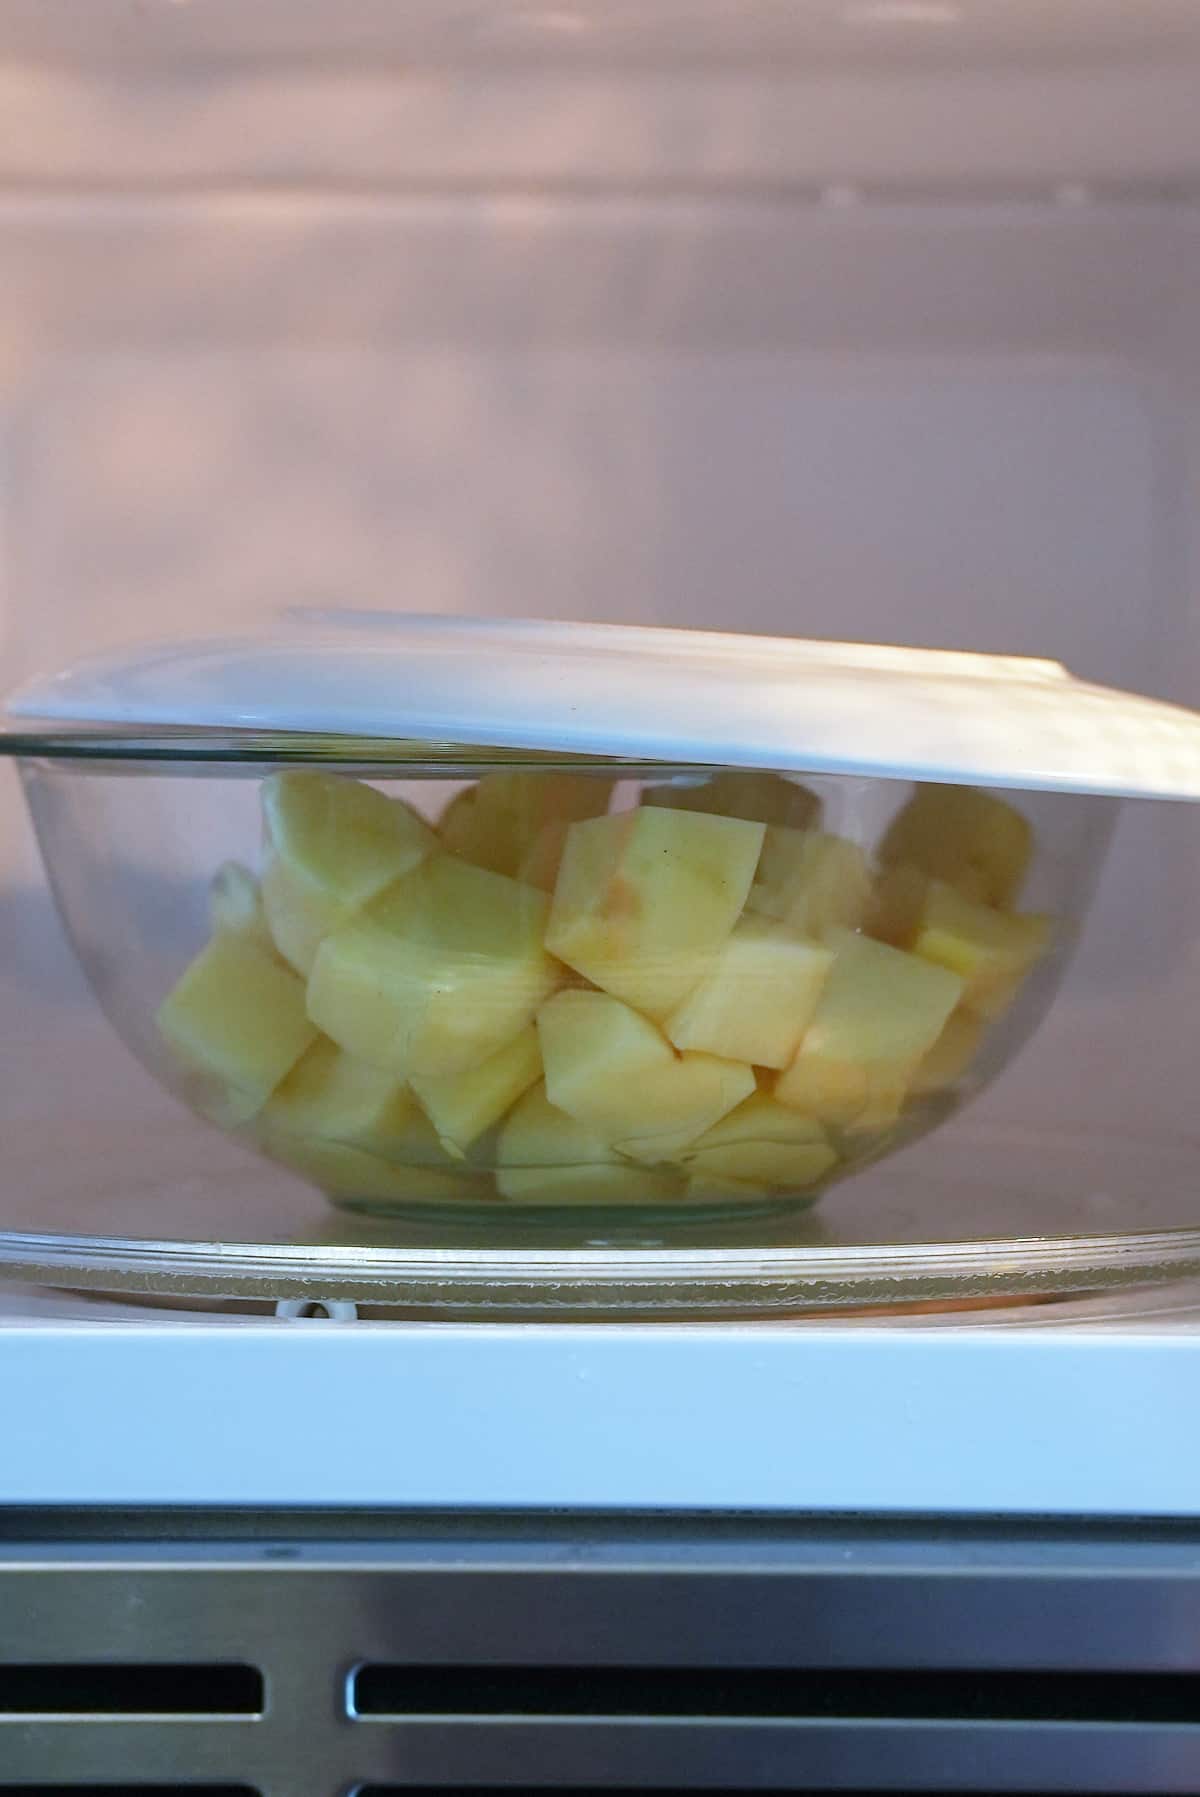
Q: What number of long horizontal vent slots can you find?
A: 4